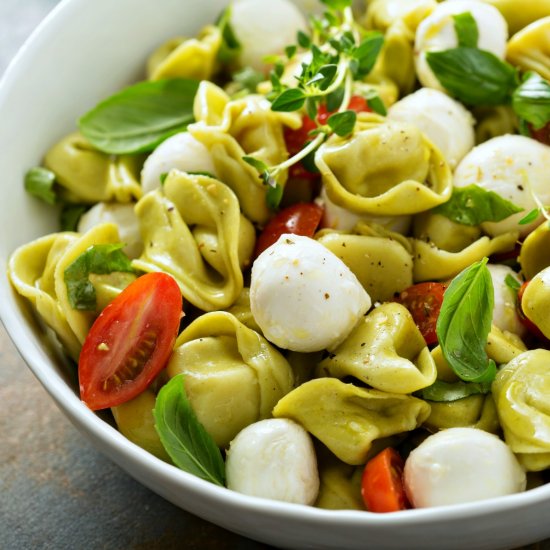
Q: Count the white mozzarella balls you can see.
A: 11